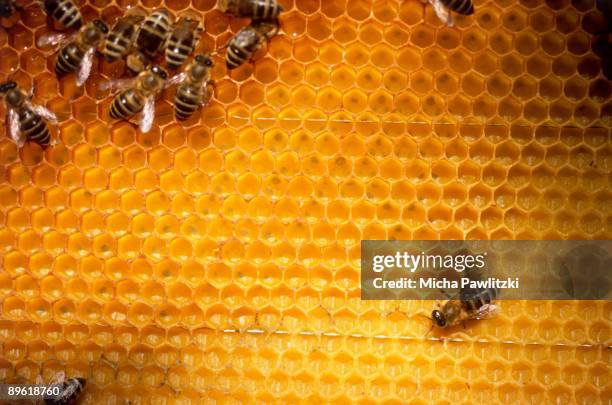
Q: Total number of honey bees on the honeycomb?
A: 14